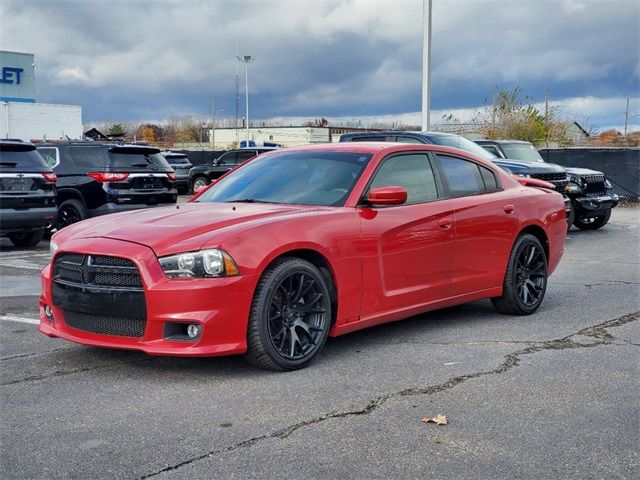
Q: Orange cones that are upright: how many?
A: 0